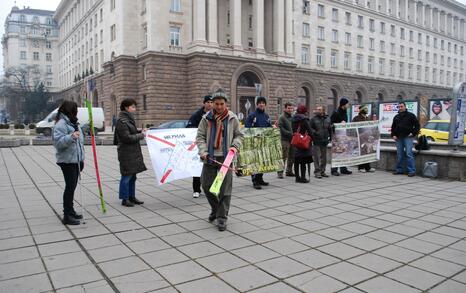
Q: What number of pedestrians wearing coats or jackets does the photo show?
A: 11